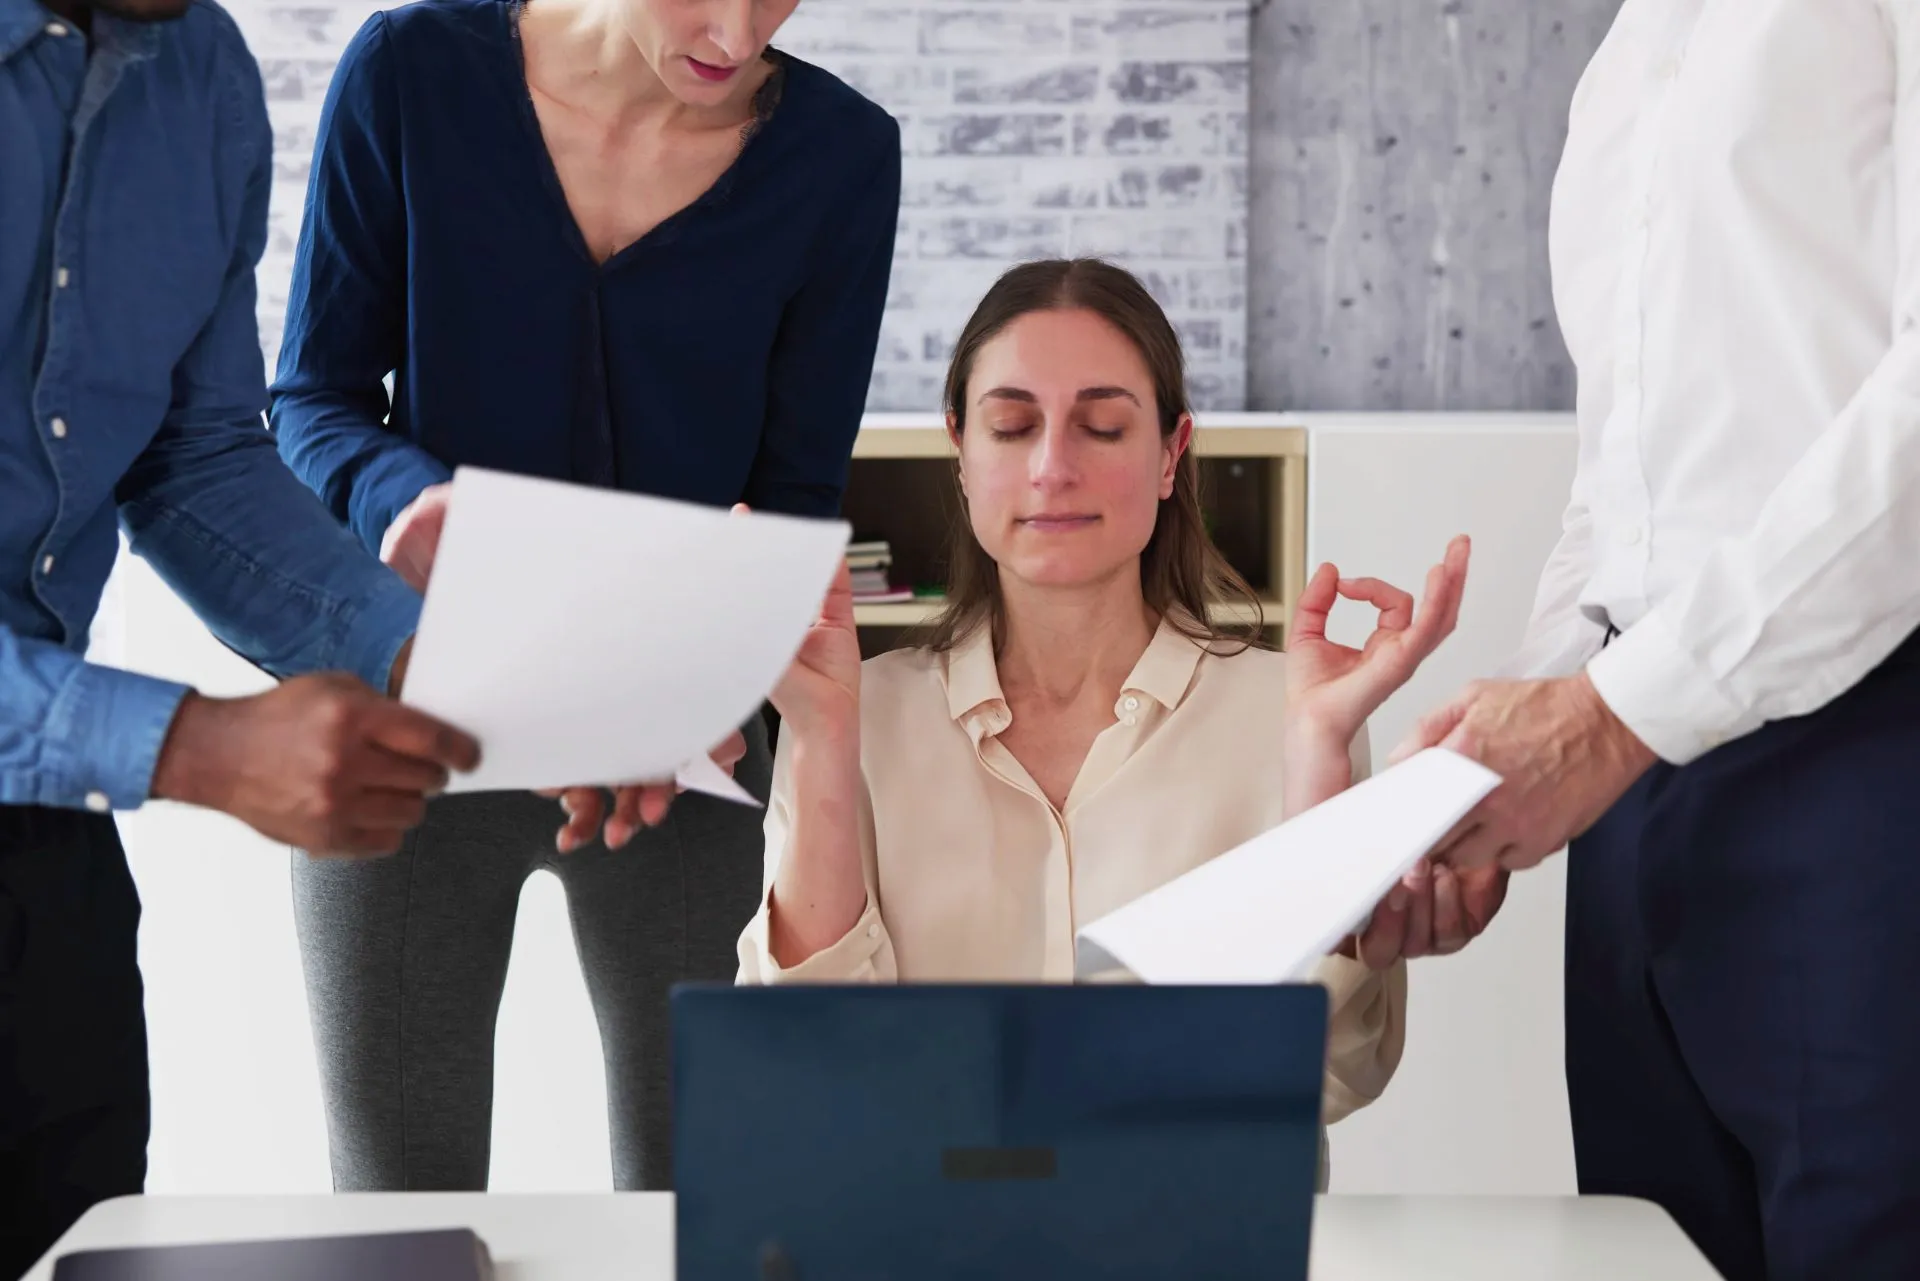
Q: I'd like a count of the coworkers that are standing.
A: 3